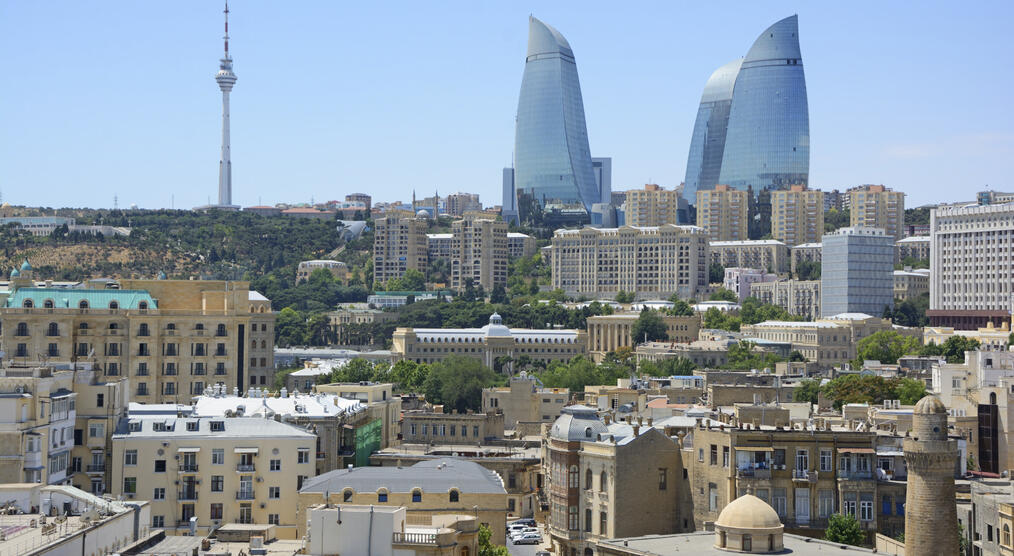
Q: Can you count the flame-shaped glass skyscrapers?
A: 3